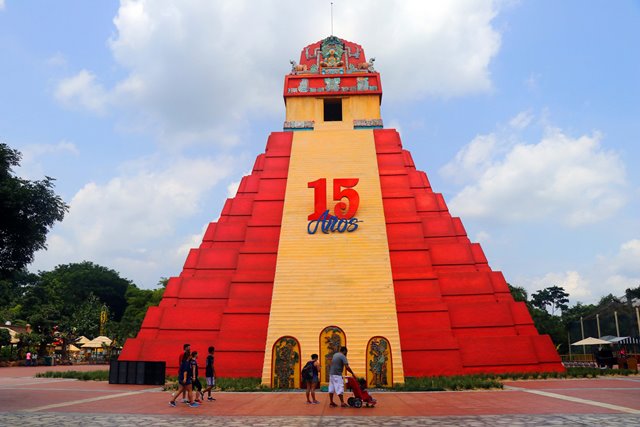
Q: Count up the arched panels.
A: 3